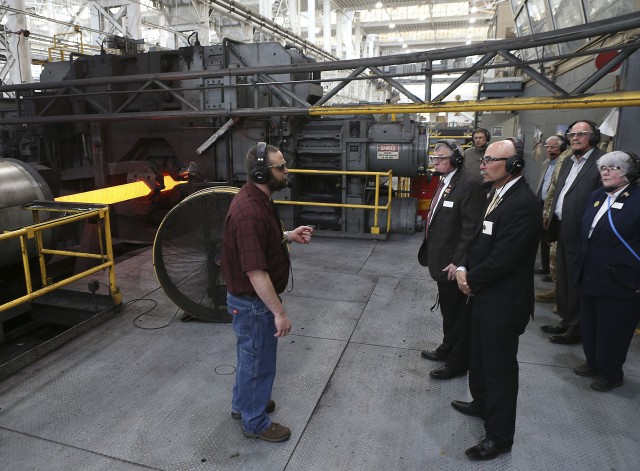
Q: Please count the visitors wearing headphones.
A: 6